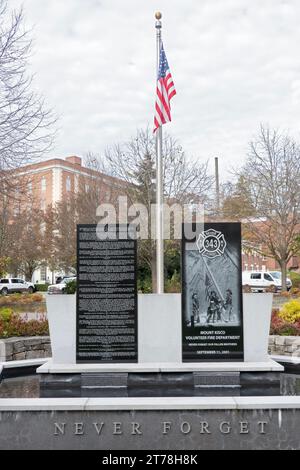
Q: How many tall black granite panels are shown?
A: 2